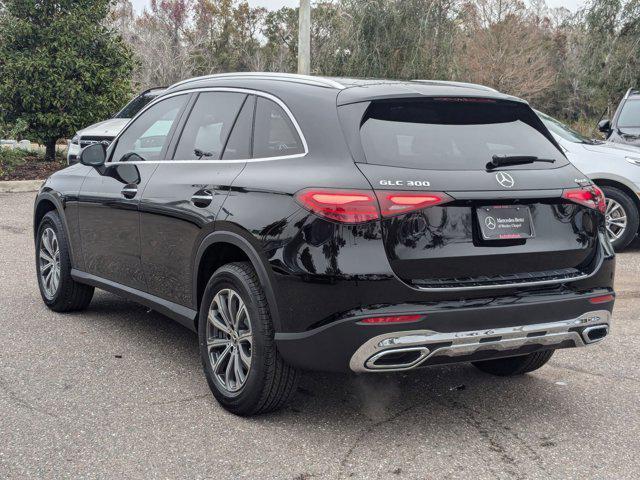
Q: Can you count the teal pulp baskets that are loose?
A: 0